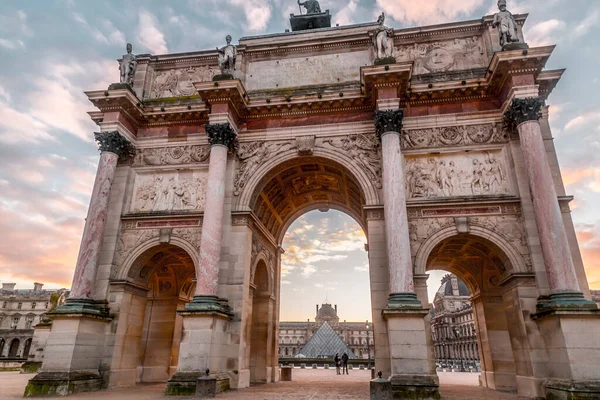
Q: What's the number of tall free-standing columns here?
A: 4